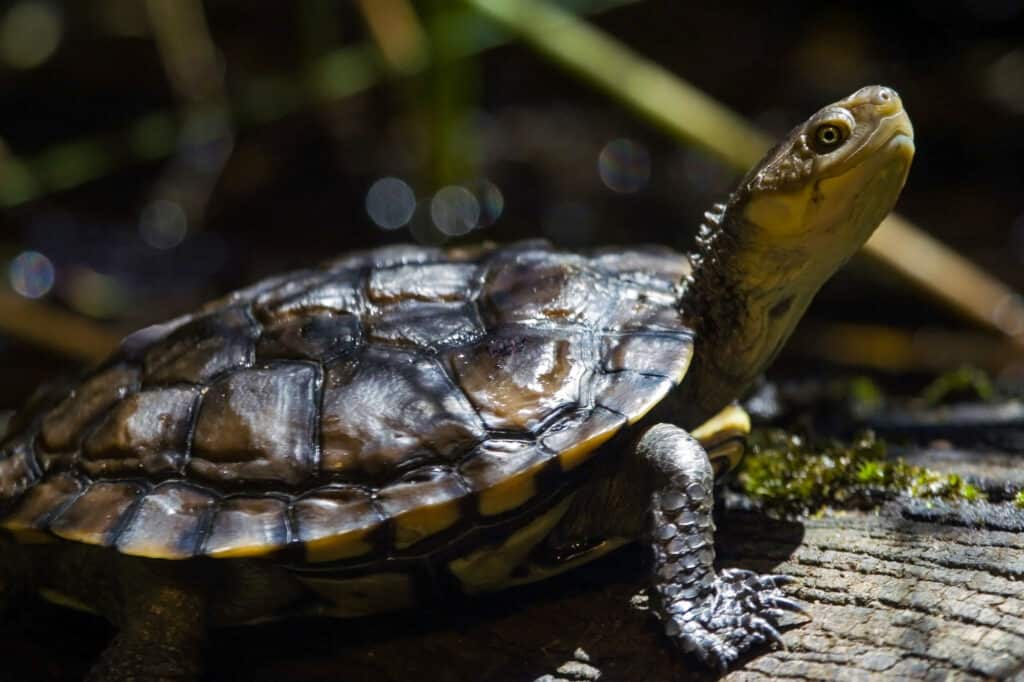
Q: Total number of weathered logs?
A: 1